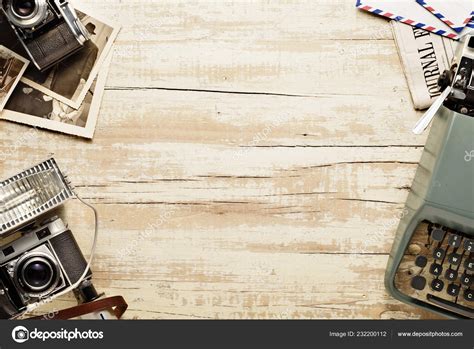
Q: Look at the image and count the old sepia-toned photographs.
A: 3